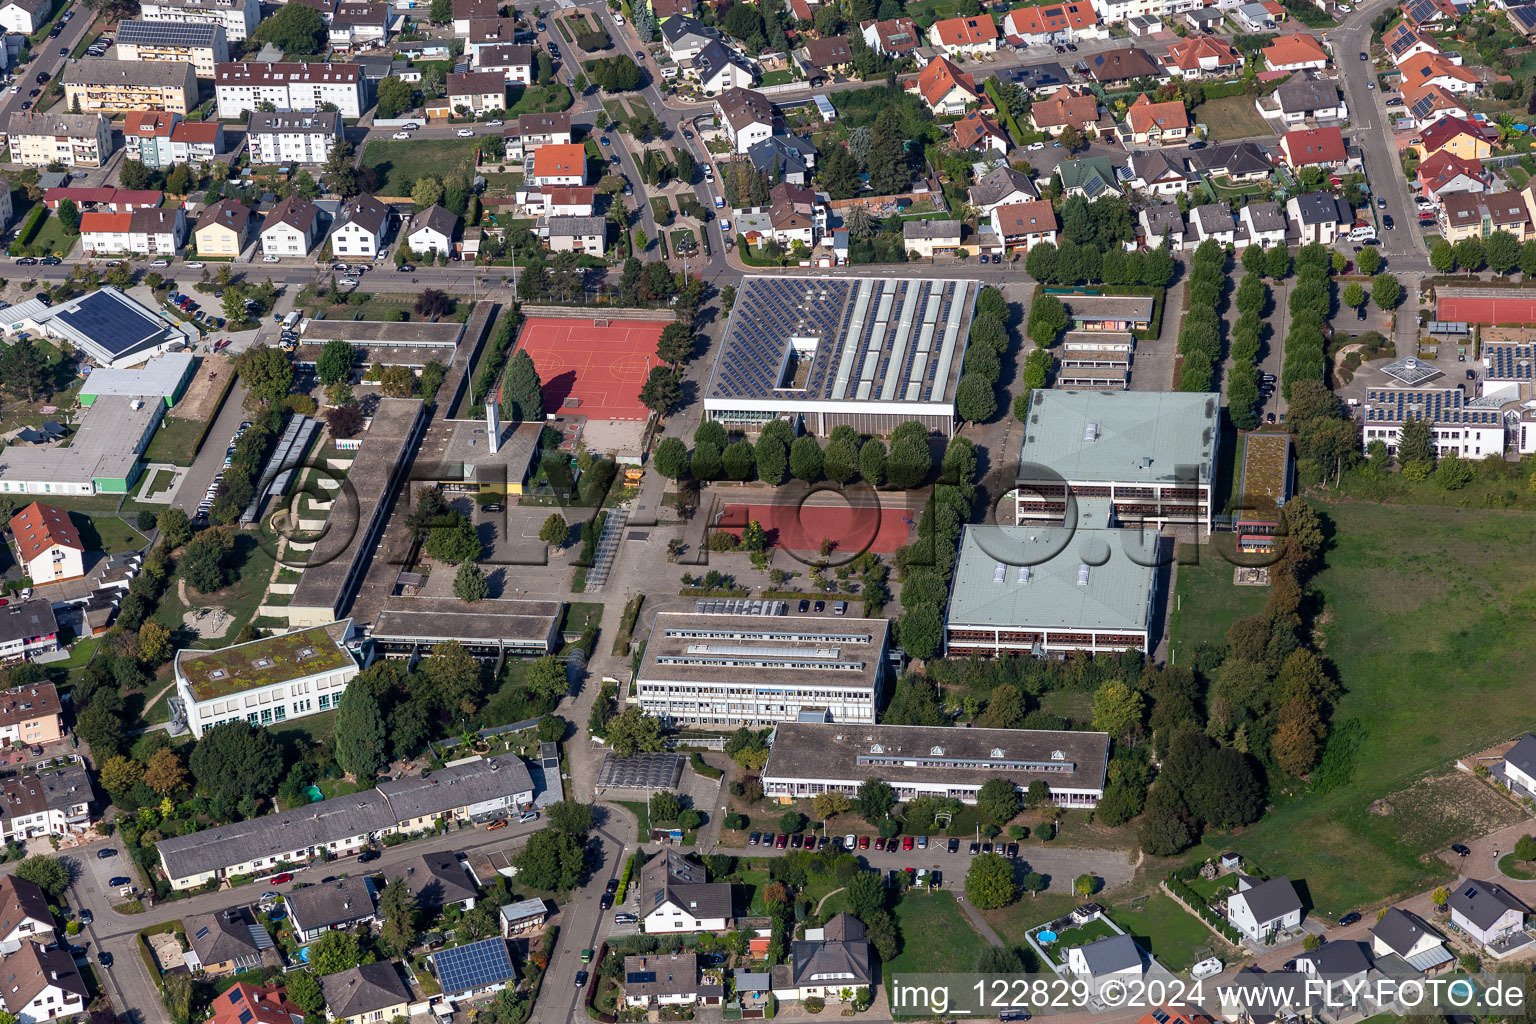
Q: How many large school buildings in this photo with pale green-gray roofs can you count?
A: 2